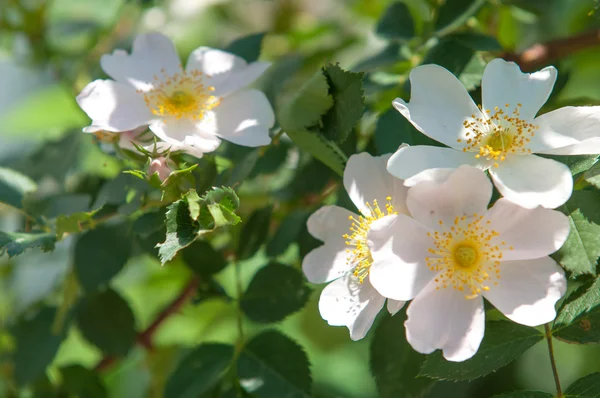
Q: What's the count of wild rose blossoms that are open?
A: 4